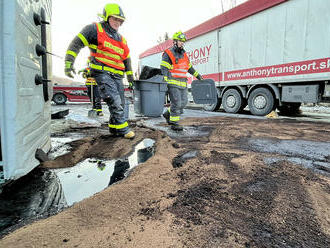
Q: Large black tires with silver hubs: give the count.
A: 2